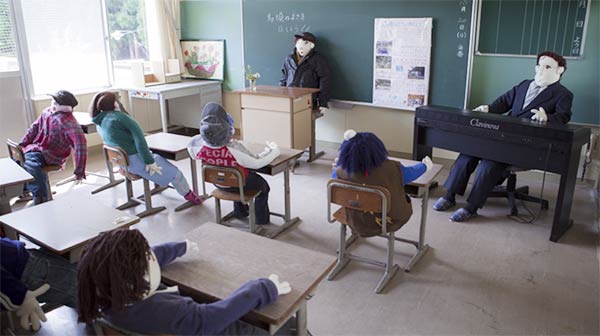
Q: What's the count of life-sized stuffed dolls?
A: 8